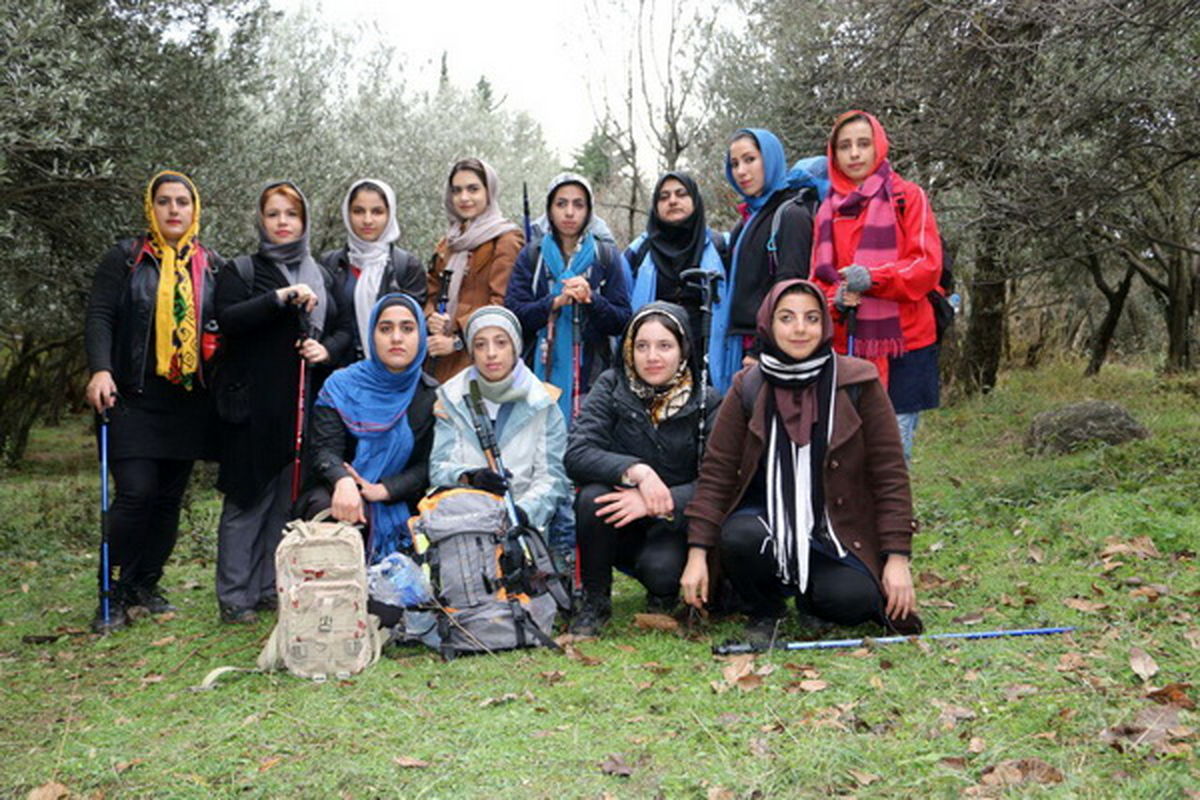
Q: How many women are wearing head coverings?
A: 12